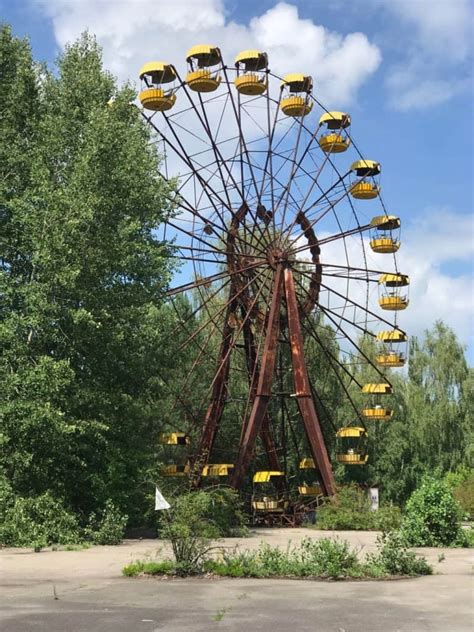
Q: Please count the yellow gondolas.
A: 15